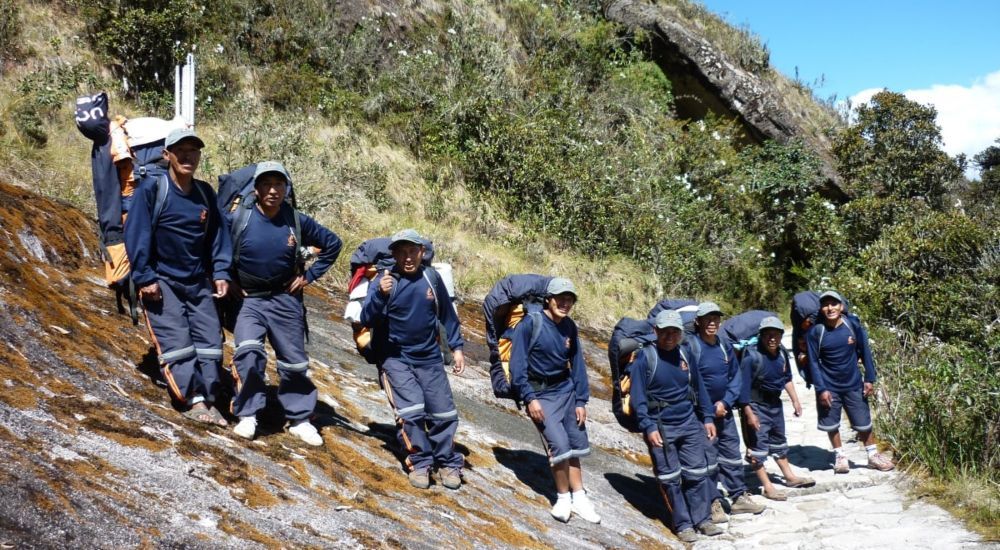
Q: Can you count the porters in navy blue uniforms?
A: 8